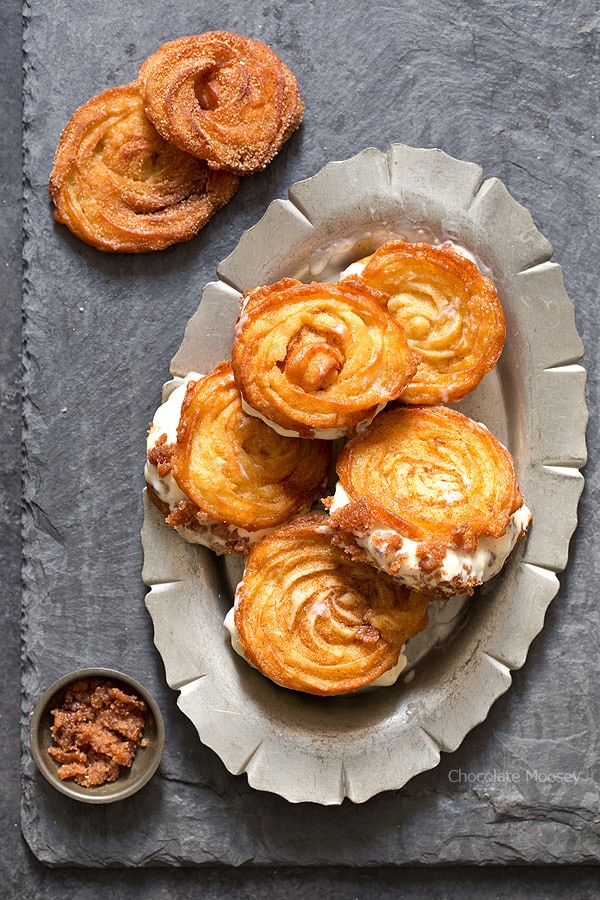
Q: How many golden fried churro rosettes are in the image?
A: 7